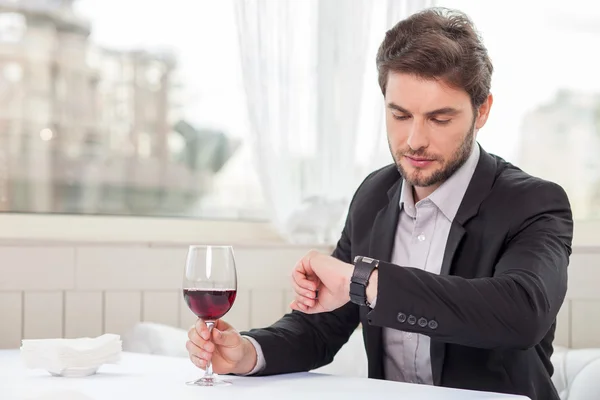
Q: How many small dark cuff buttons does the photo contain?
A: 4